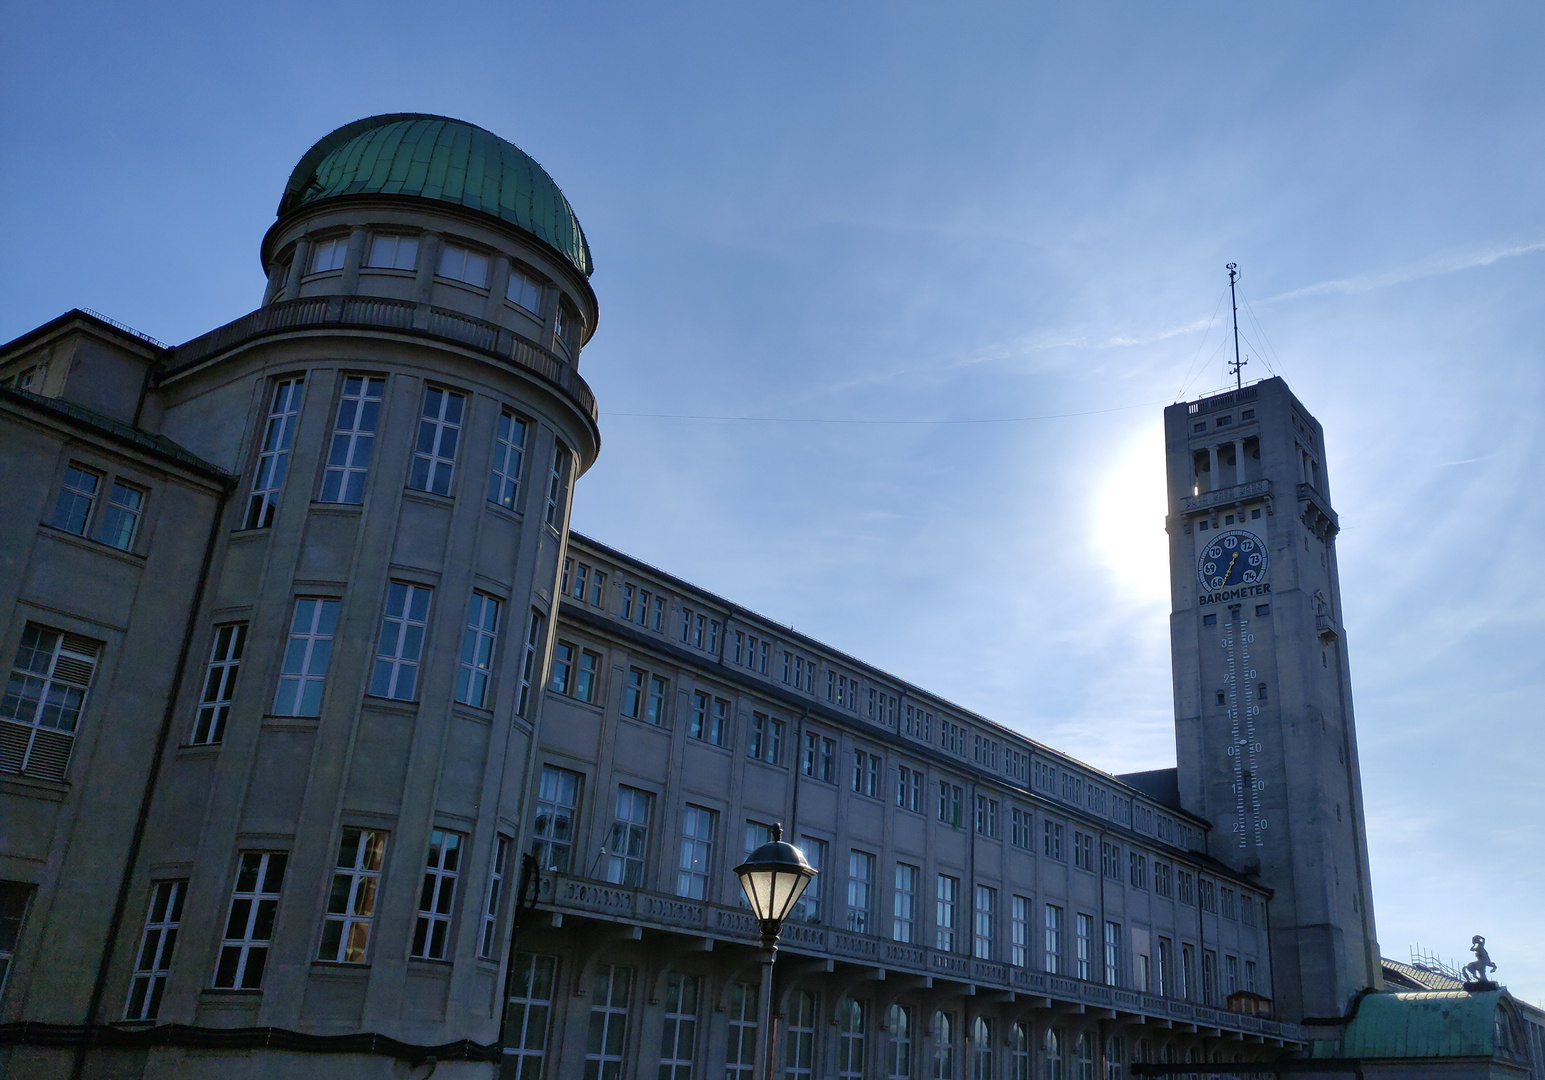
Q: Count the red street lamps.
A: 0